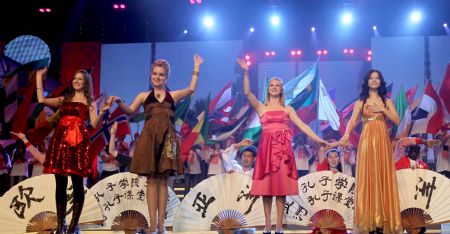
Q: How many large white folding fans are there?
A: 5